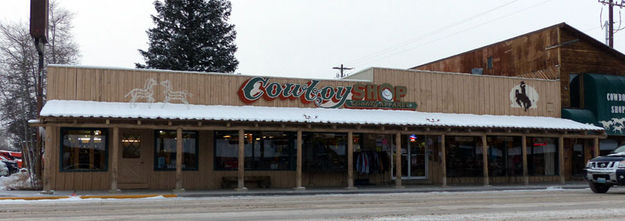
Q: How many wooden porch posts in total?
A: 12